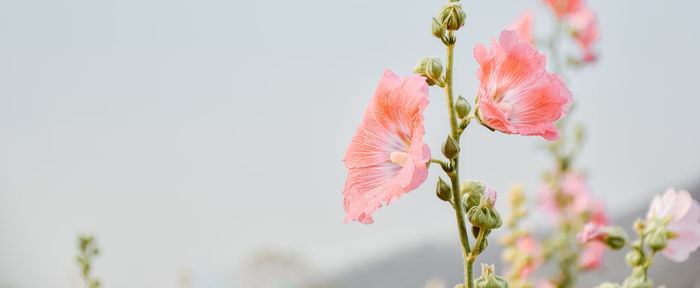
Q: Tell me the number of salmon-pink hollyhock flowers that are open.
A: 2